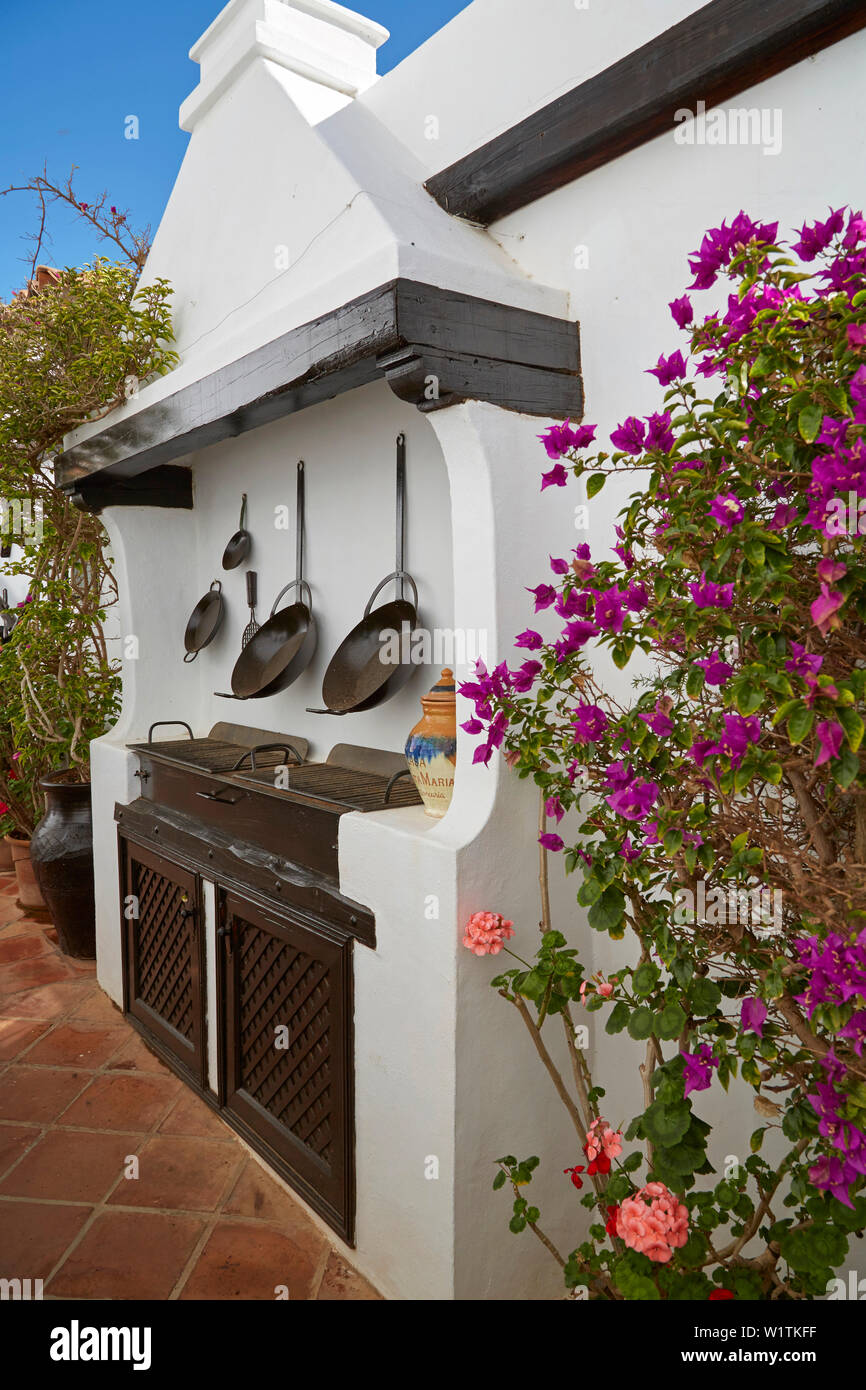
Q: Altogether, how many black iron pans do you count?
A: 4